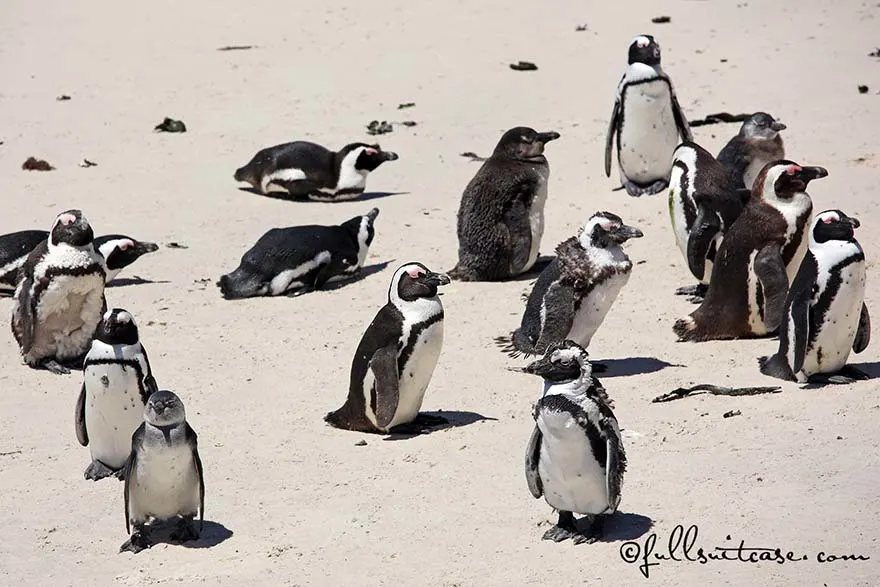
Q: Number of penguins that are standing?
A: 12